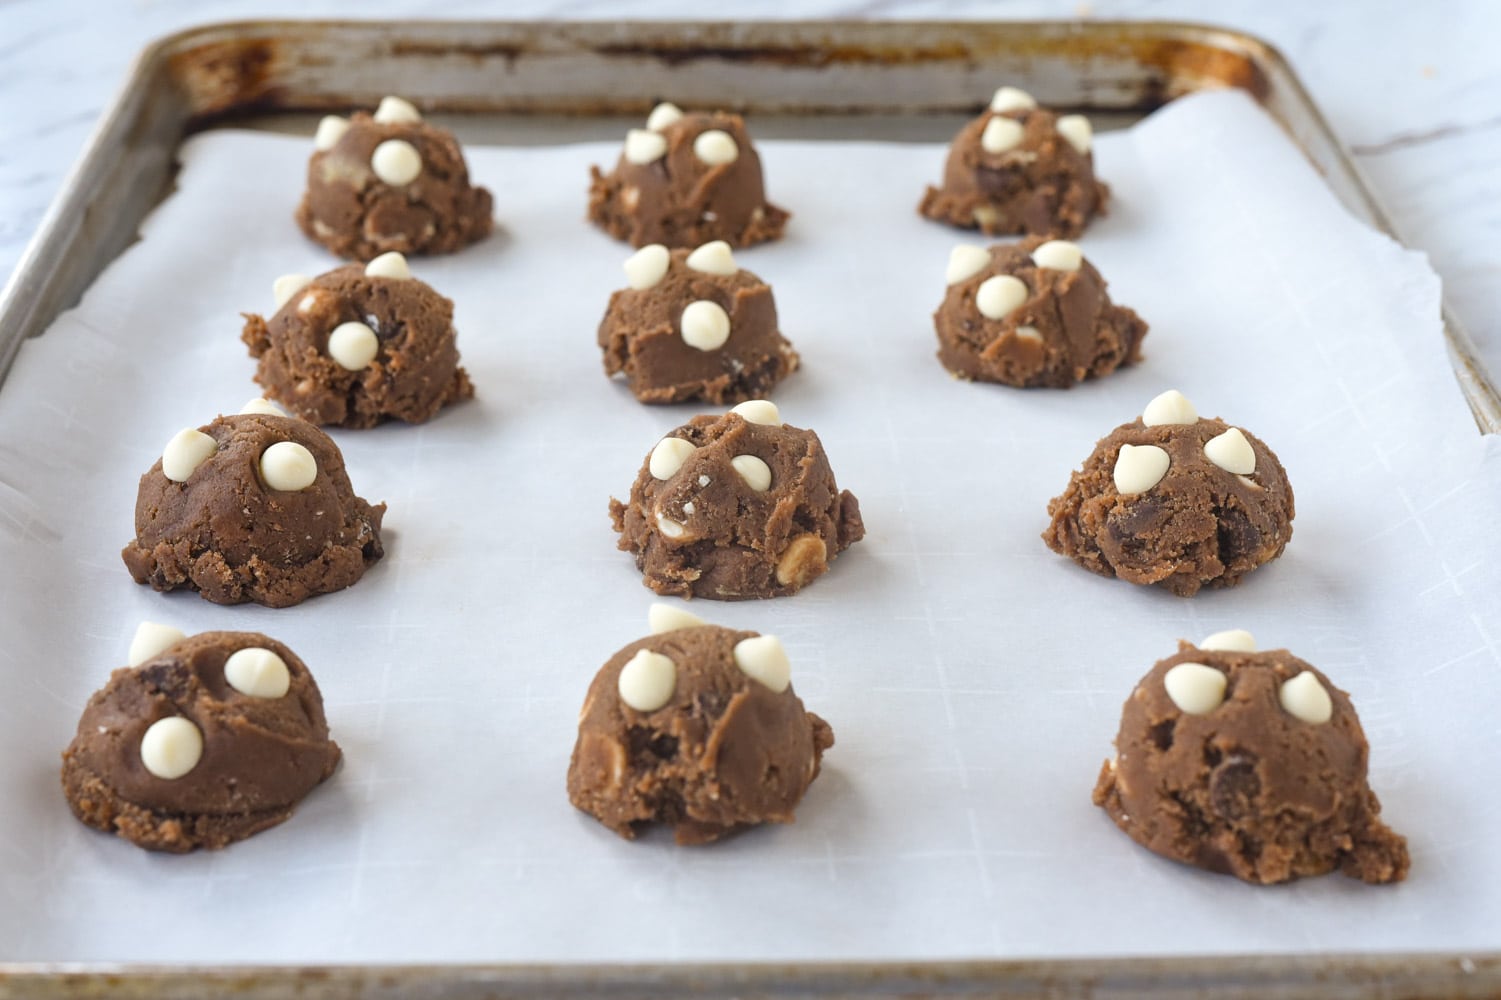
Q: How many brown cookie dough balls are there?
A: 12